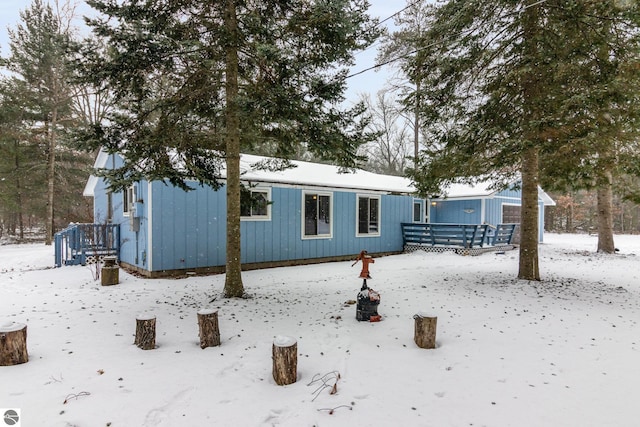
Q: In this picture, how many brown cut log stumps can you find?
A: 5